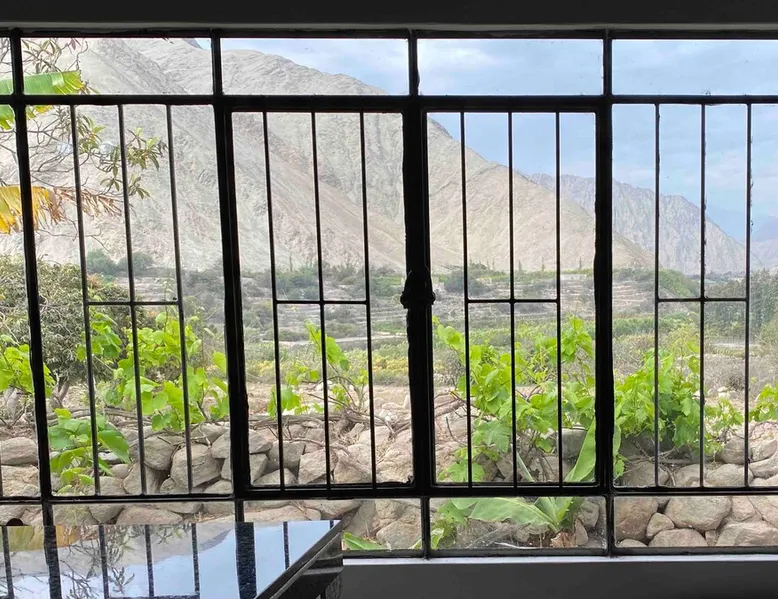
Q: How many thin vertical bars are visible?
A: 12